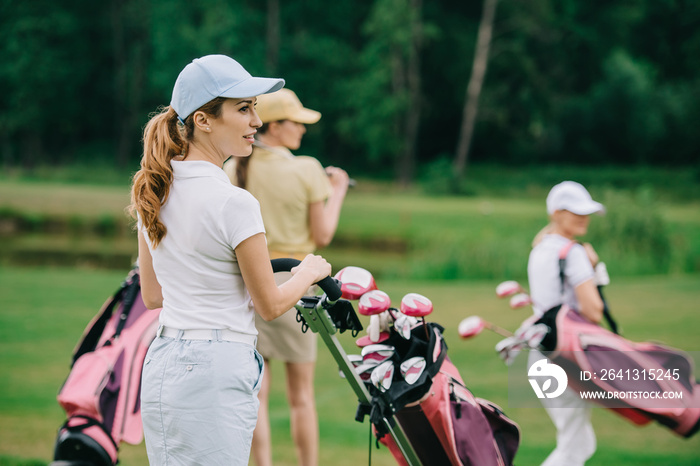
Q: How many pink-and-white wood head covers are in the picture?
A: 6